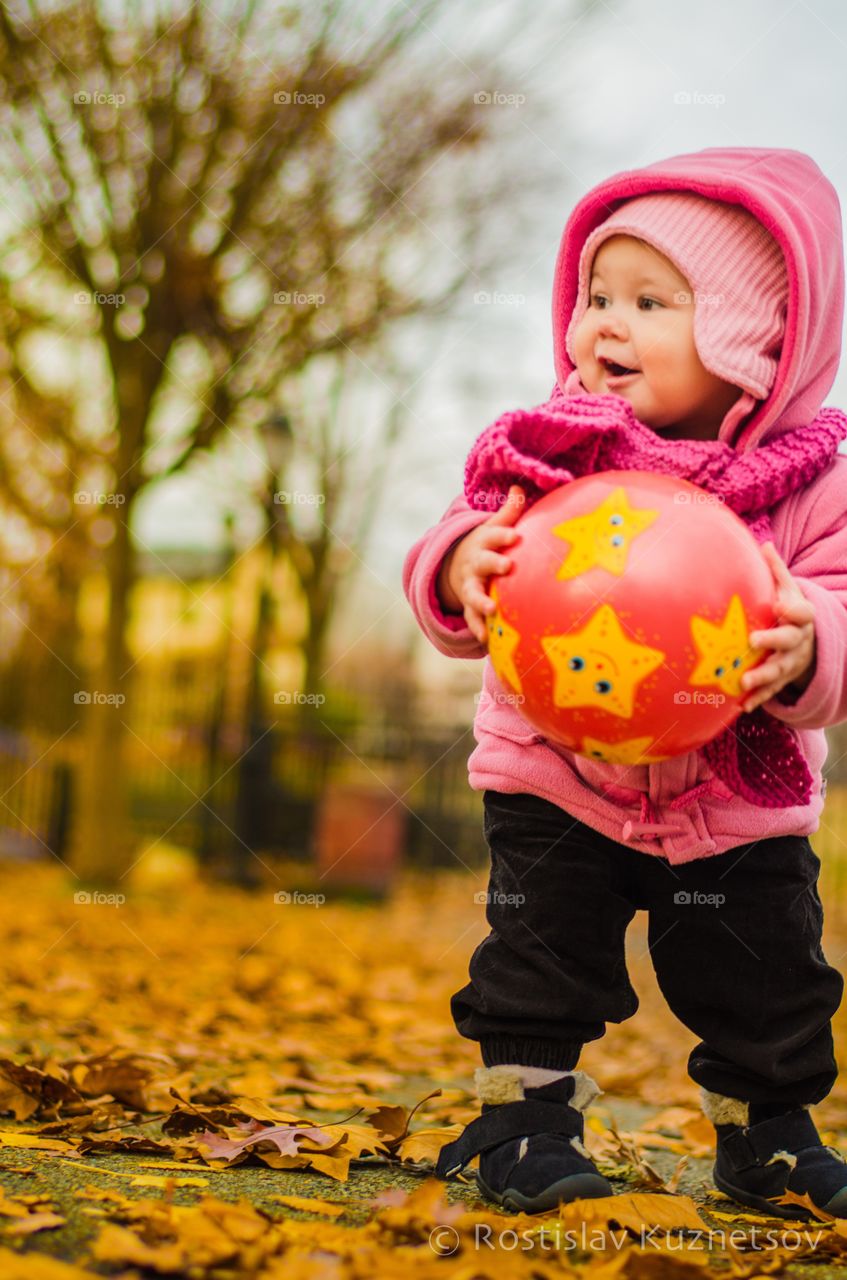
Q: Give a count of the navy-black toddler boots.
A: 2